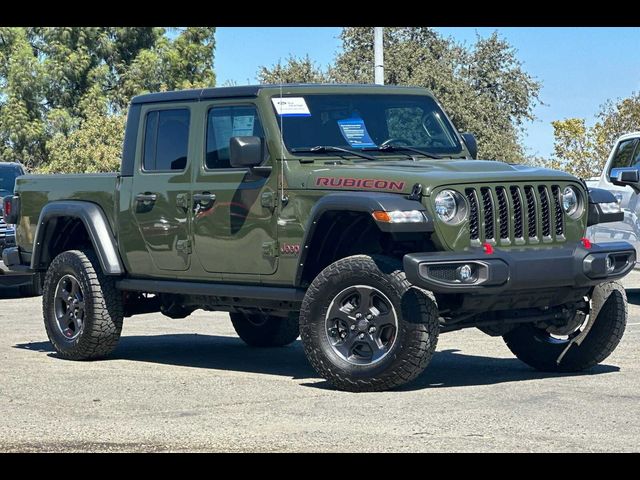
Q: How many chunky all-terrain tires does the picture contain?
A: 4